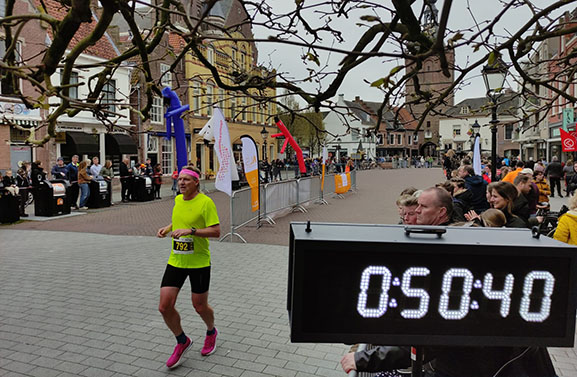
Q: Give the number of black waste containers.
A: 4